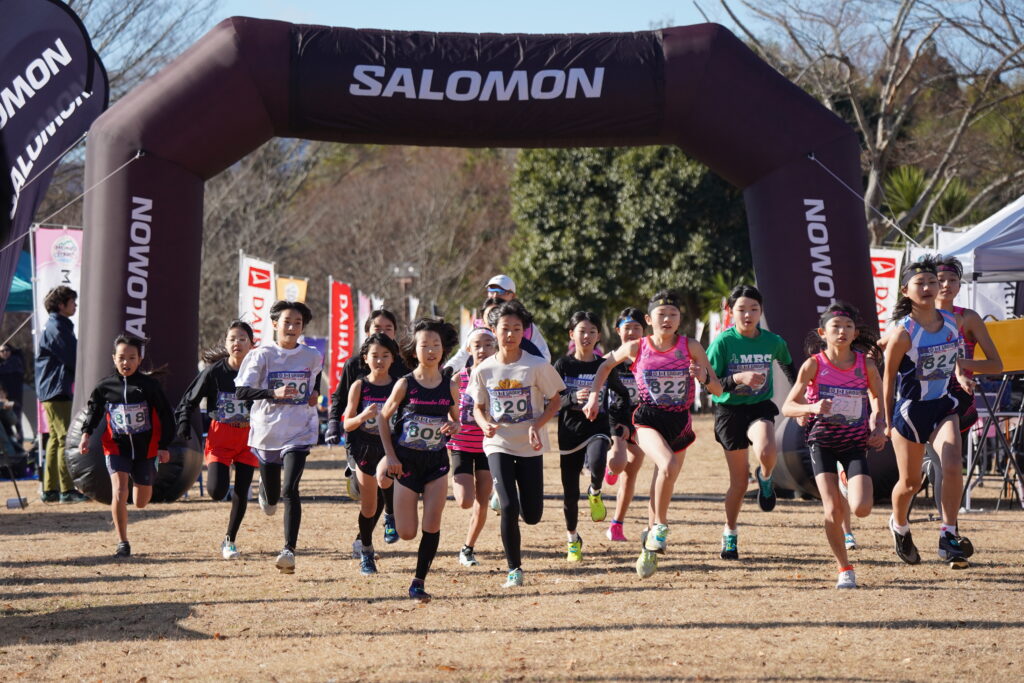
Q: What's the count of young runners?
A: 15